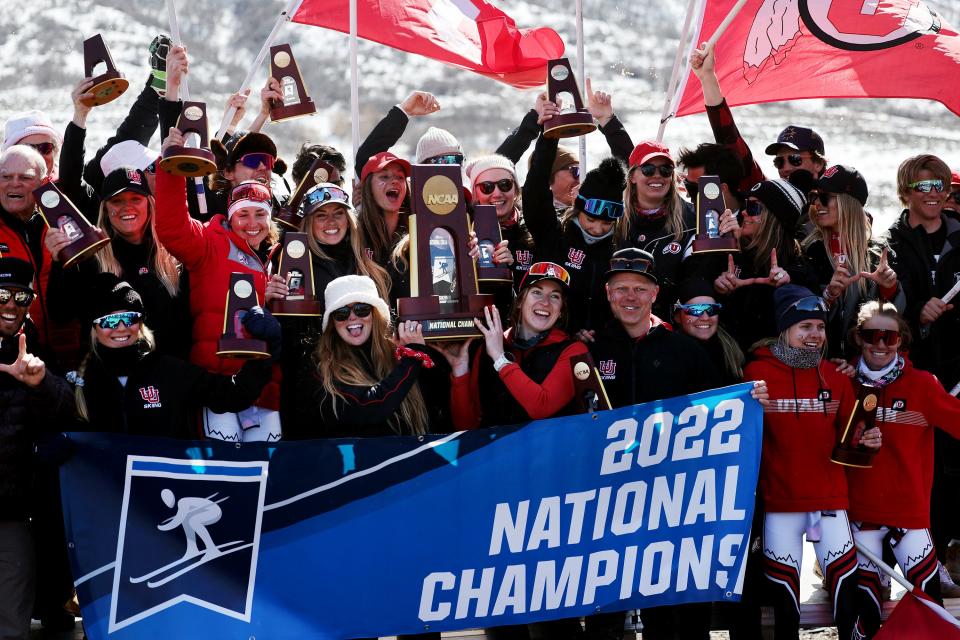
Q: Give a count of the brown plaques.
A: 13